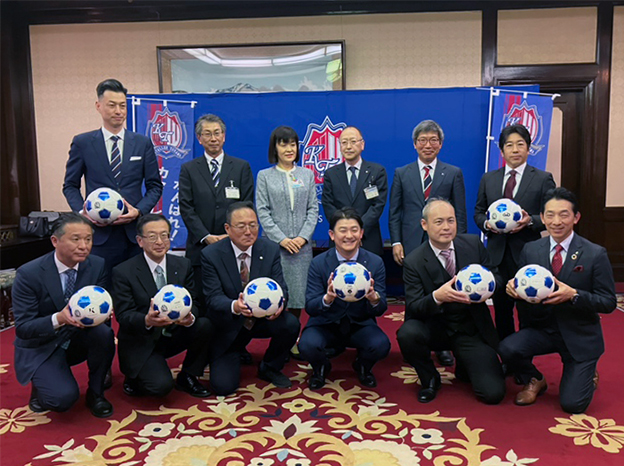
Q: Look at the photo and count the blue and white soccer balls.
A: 8